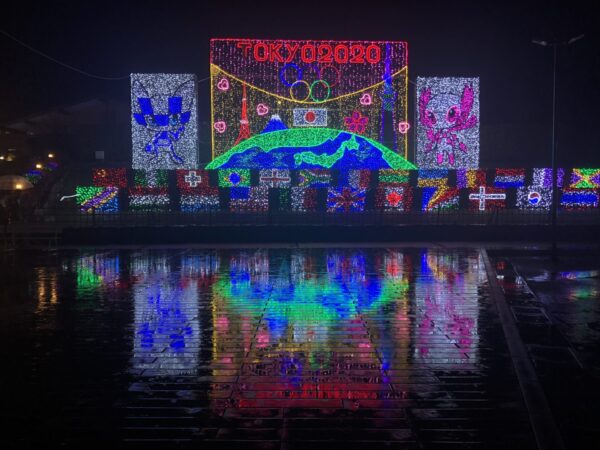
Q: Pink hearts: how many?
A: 5